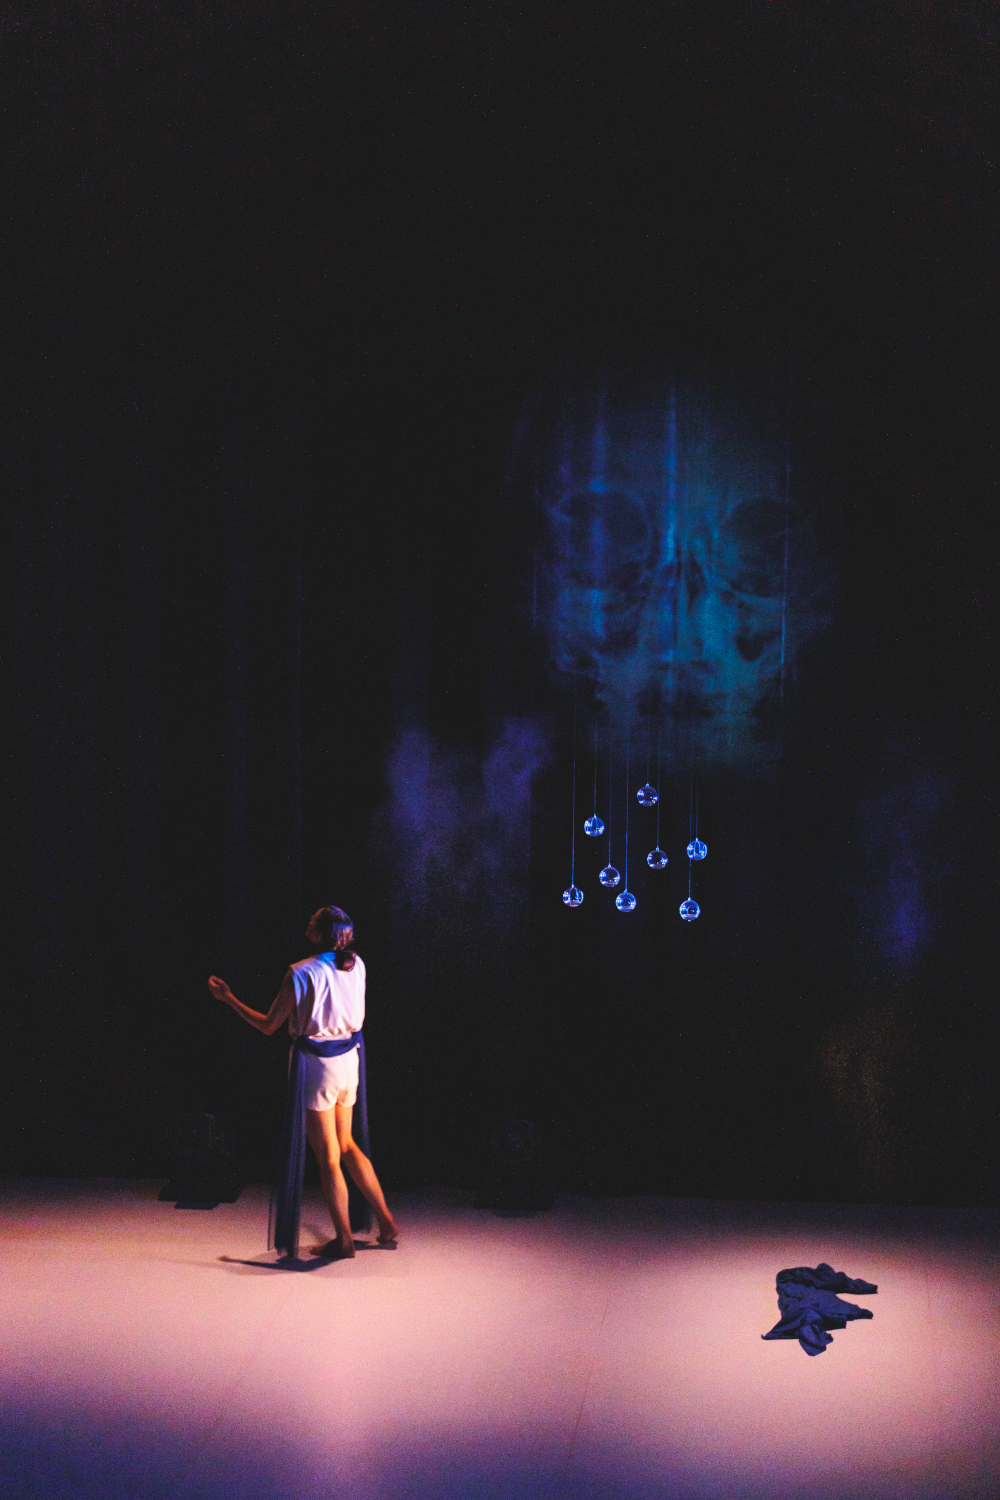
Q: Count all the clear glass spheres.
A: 8